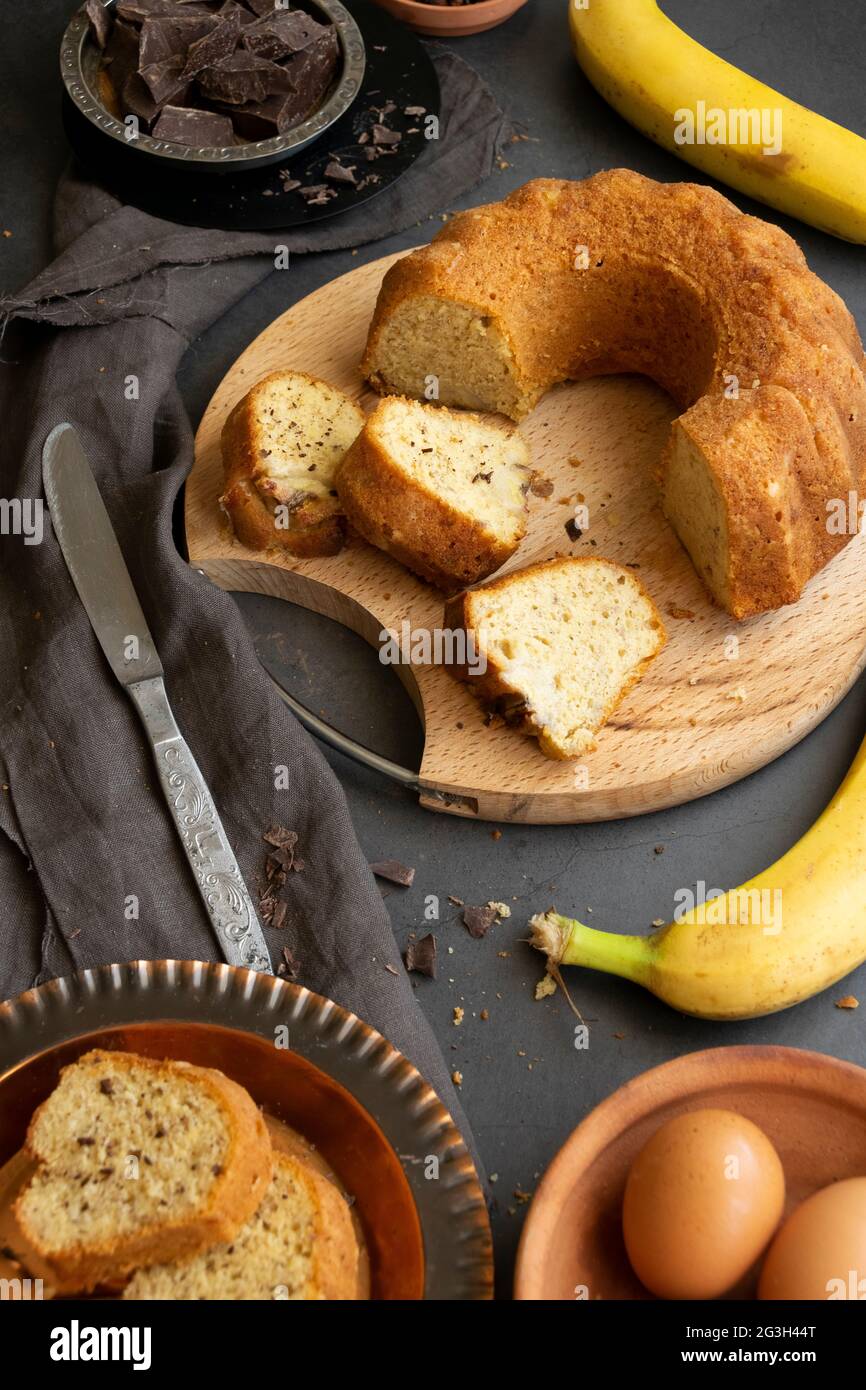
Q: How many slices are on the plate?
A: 2